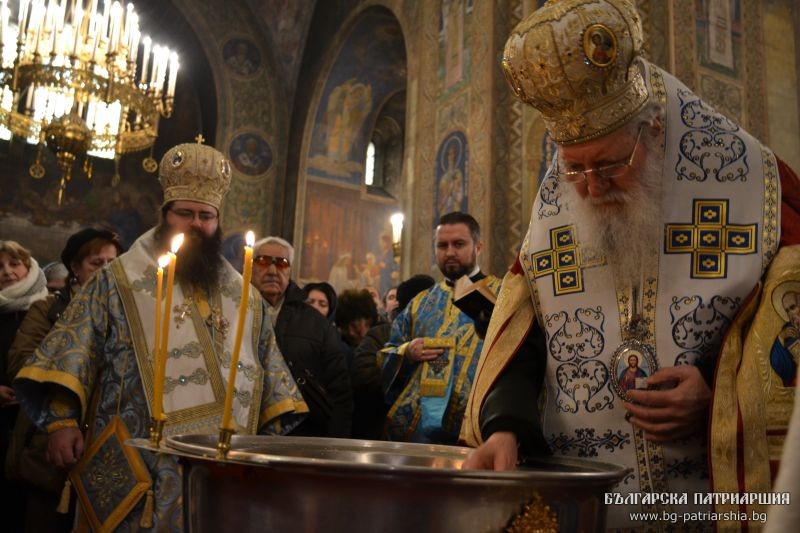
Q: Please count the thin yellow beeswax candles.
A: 3